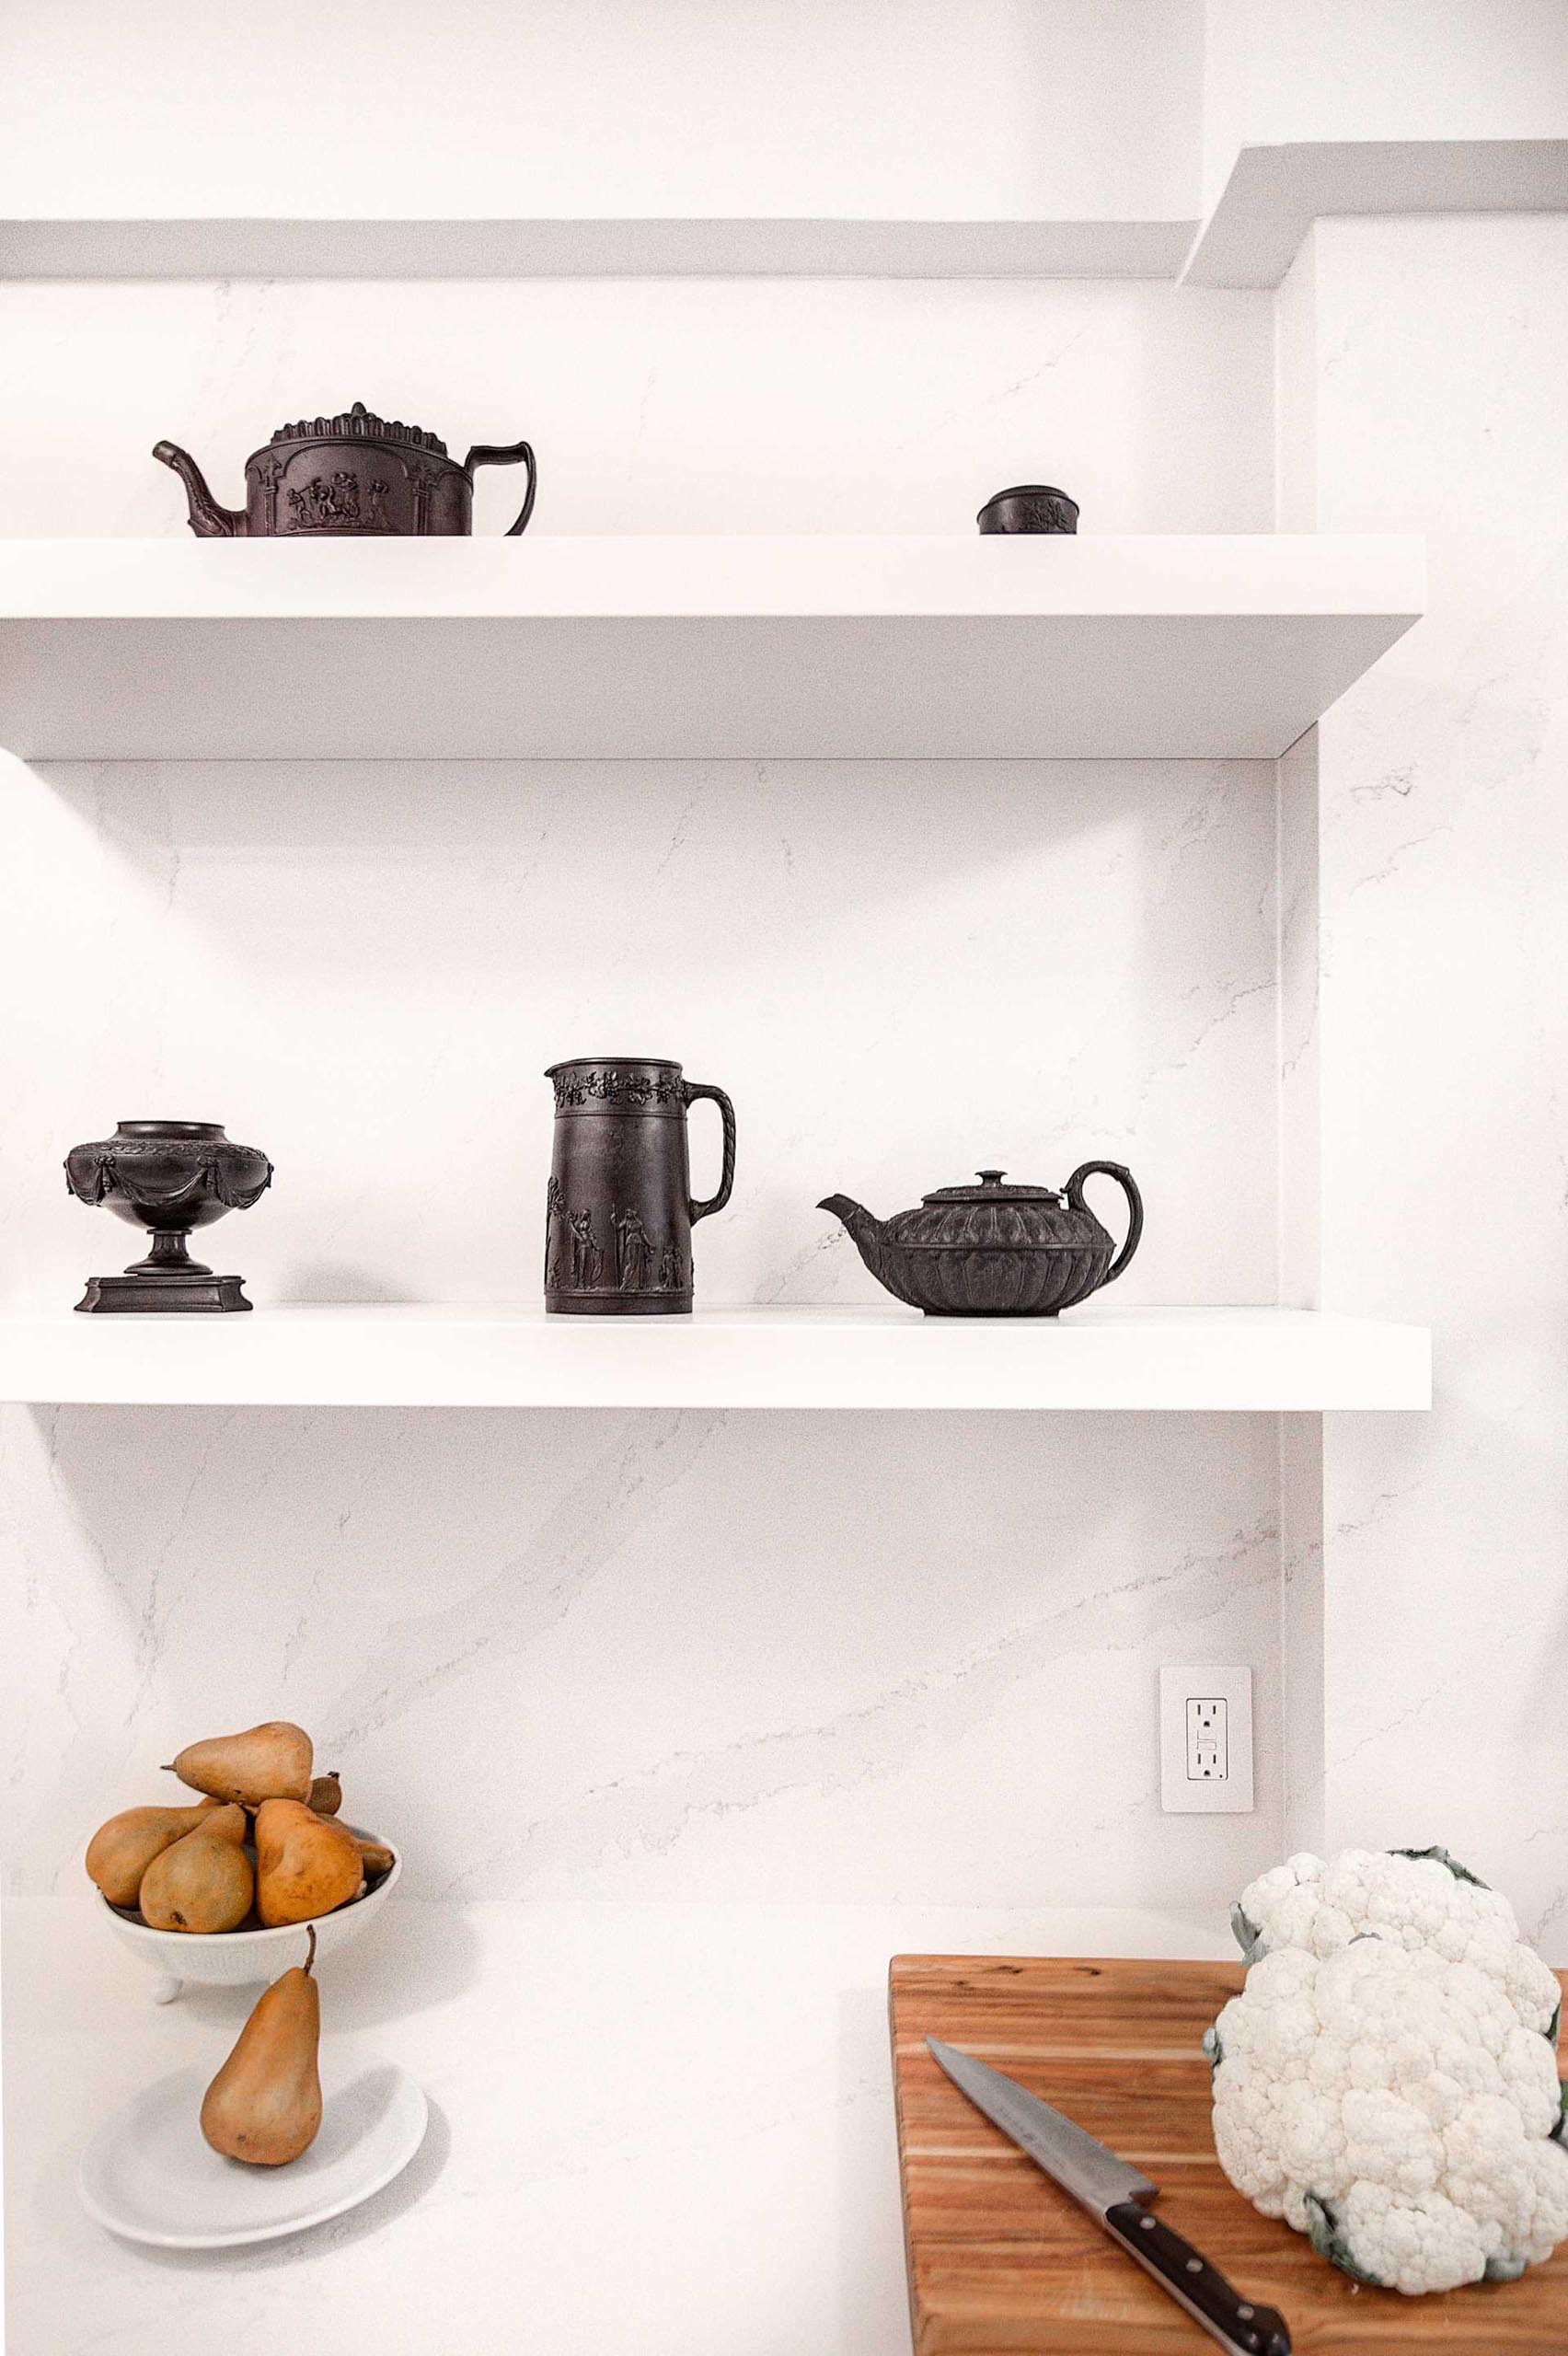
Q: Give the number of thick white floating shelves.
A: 2